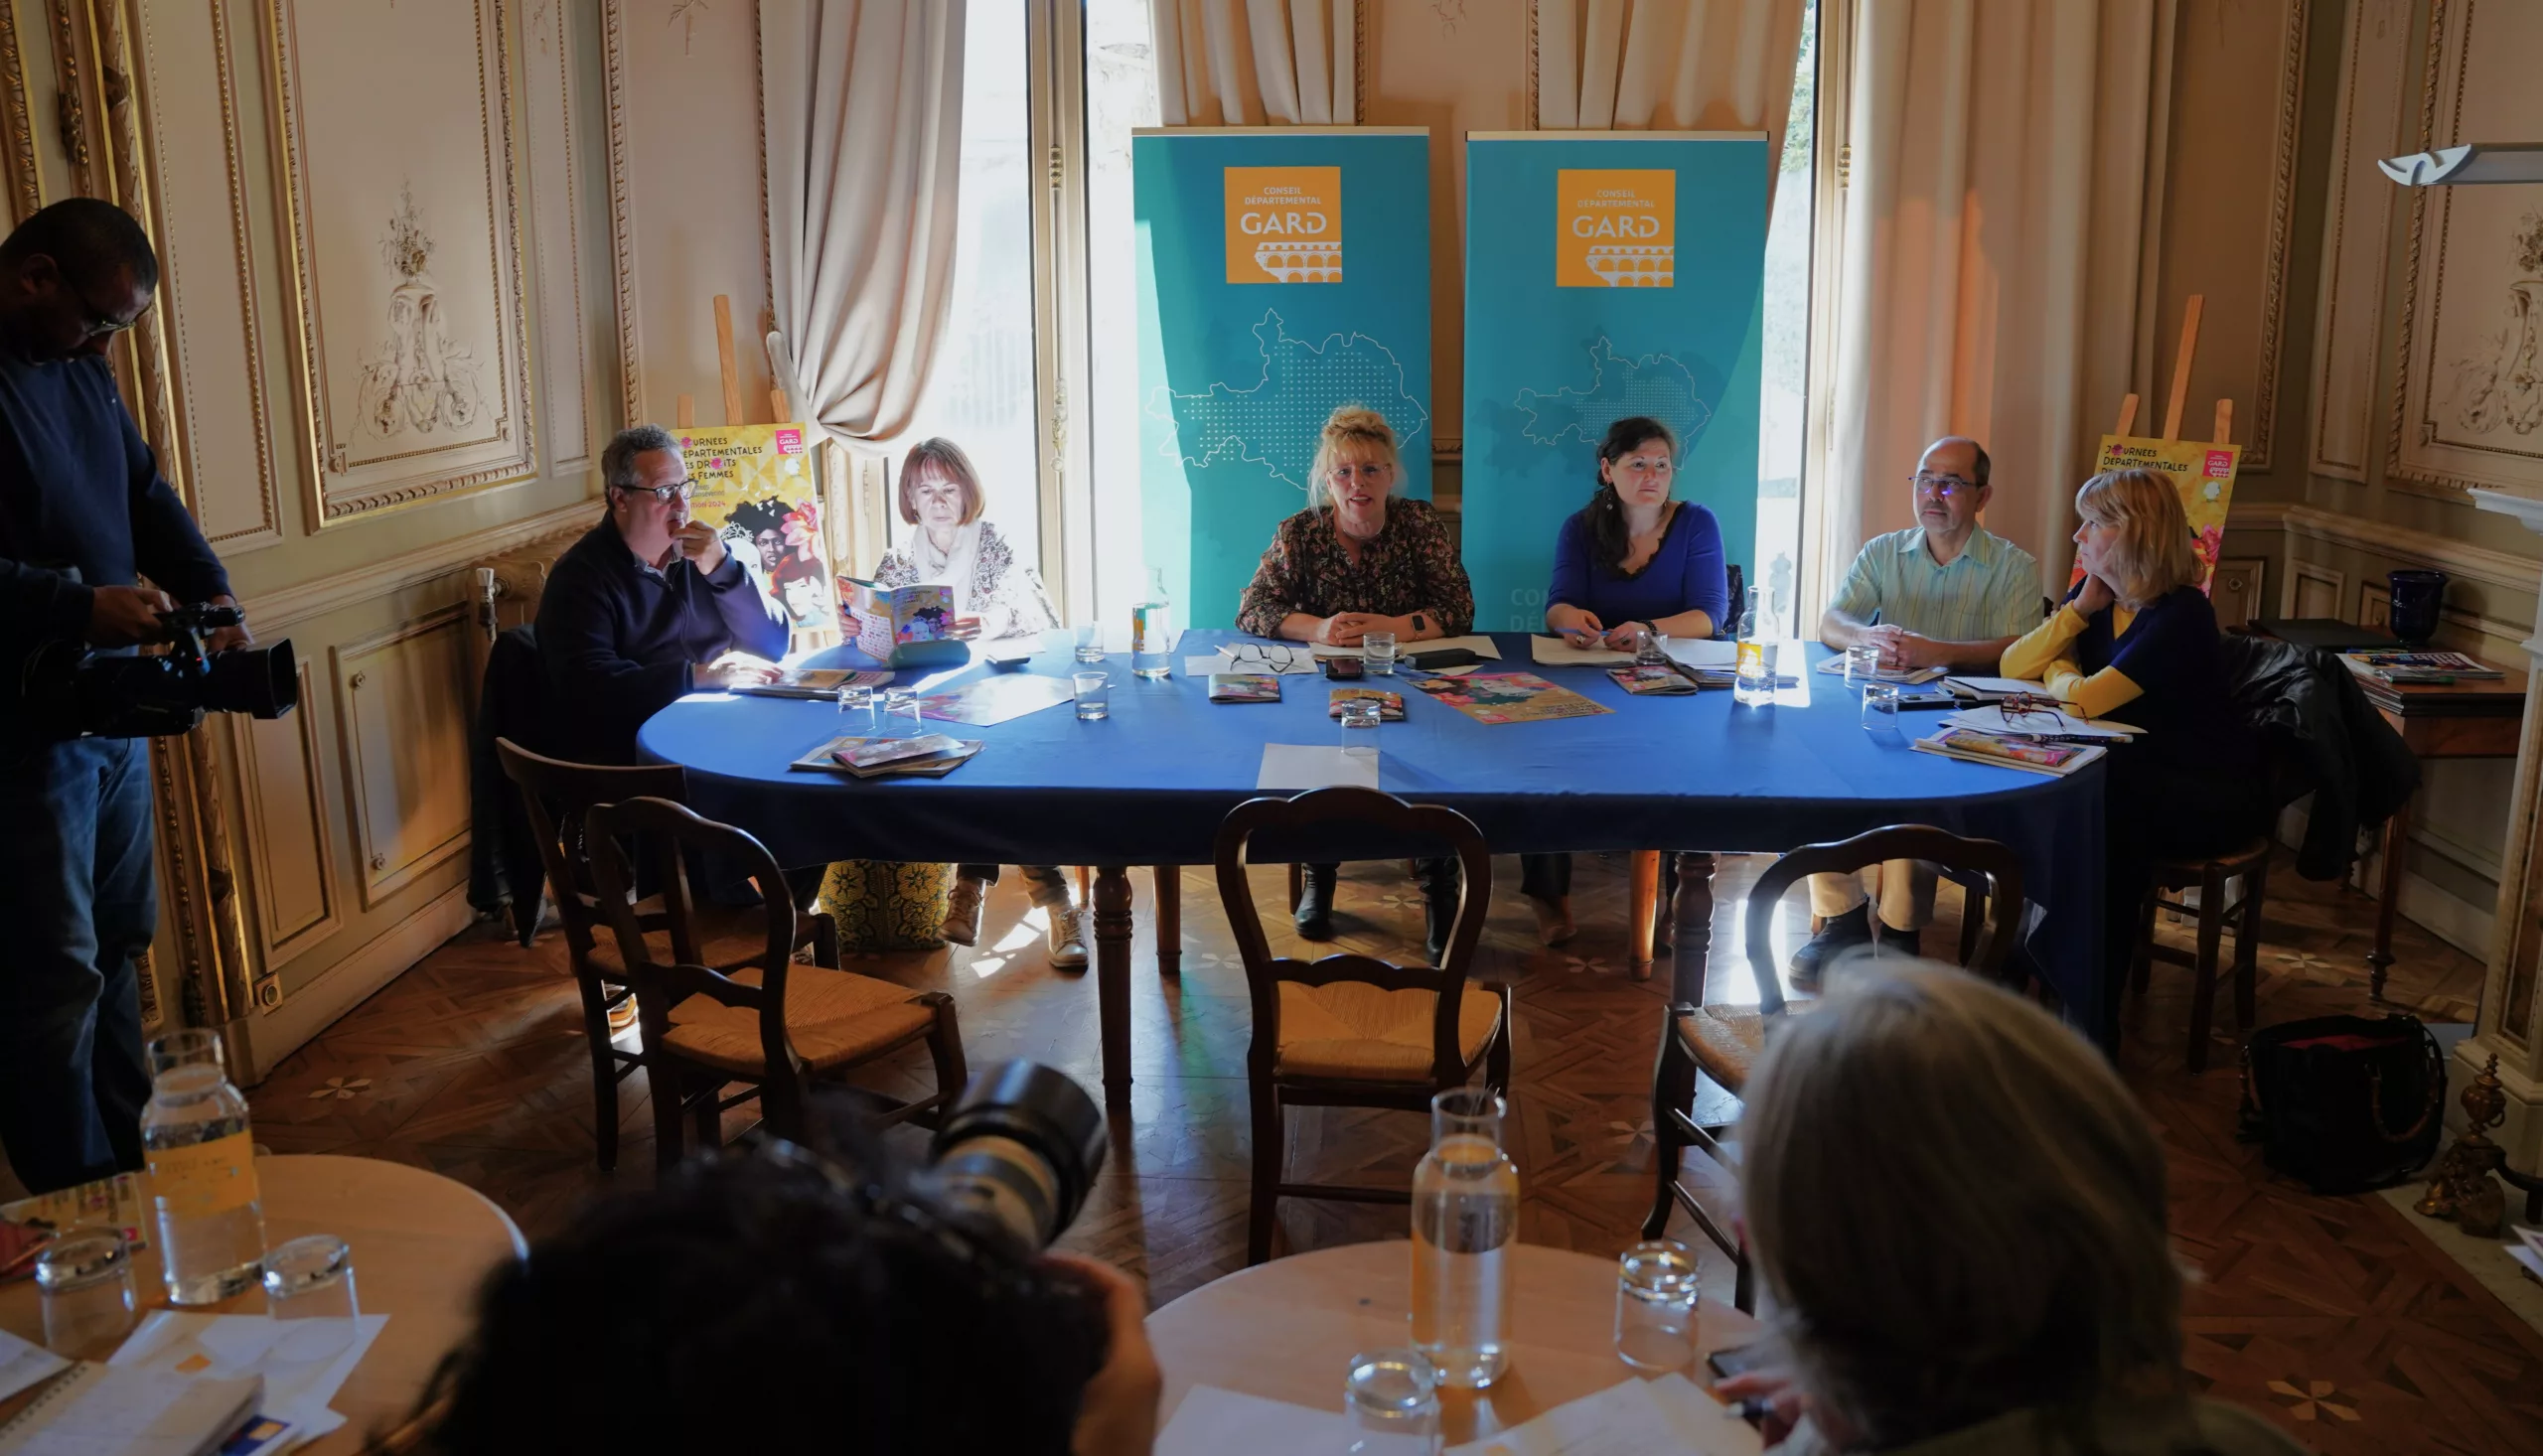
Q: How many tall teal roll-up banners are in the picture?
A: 2